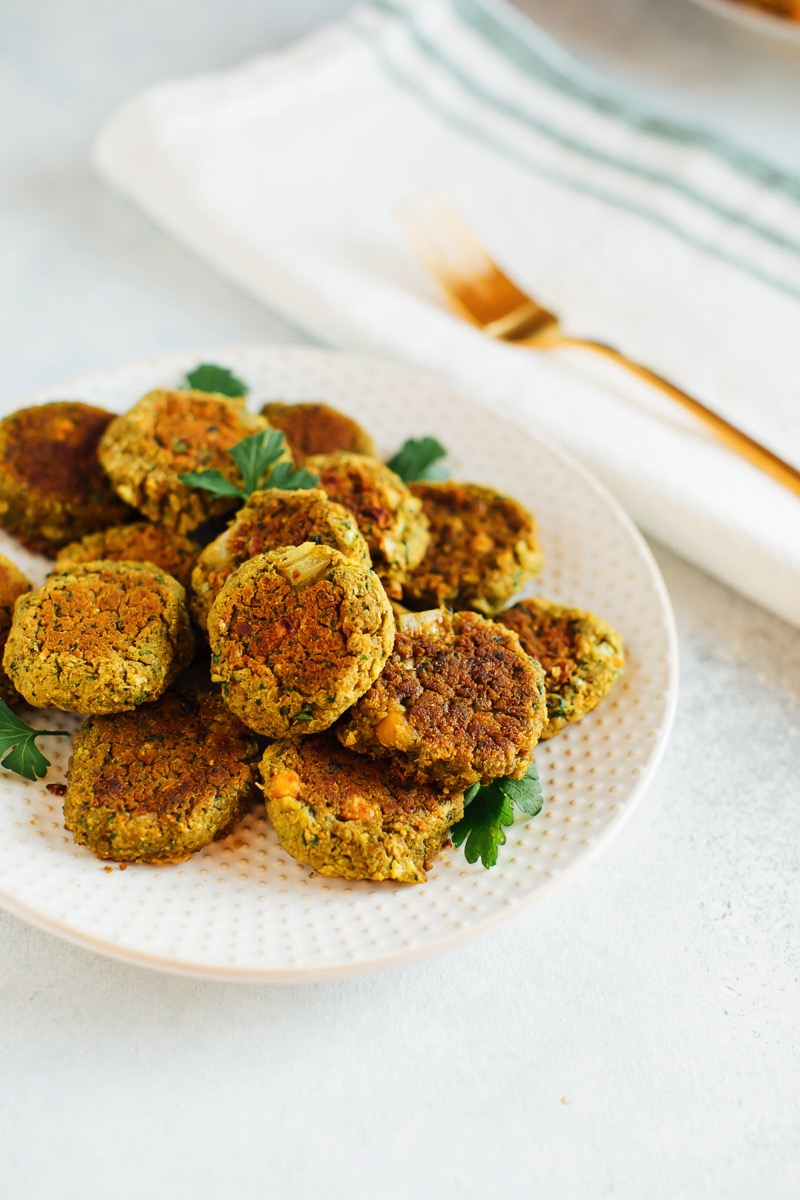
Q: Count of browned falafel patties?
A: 14